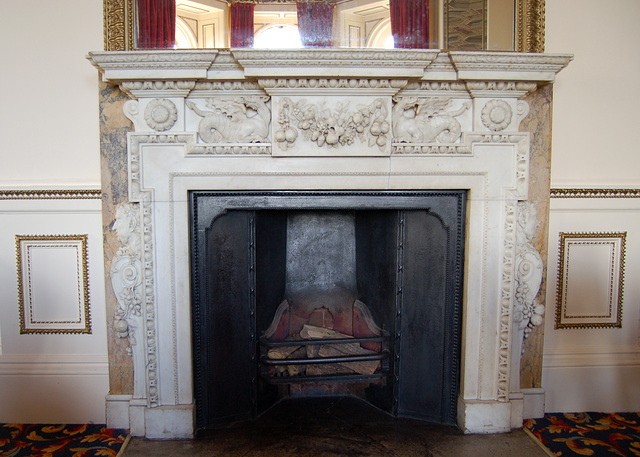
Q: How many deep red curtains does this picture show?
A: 4